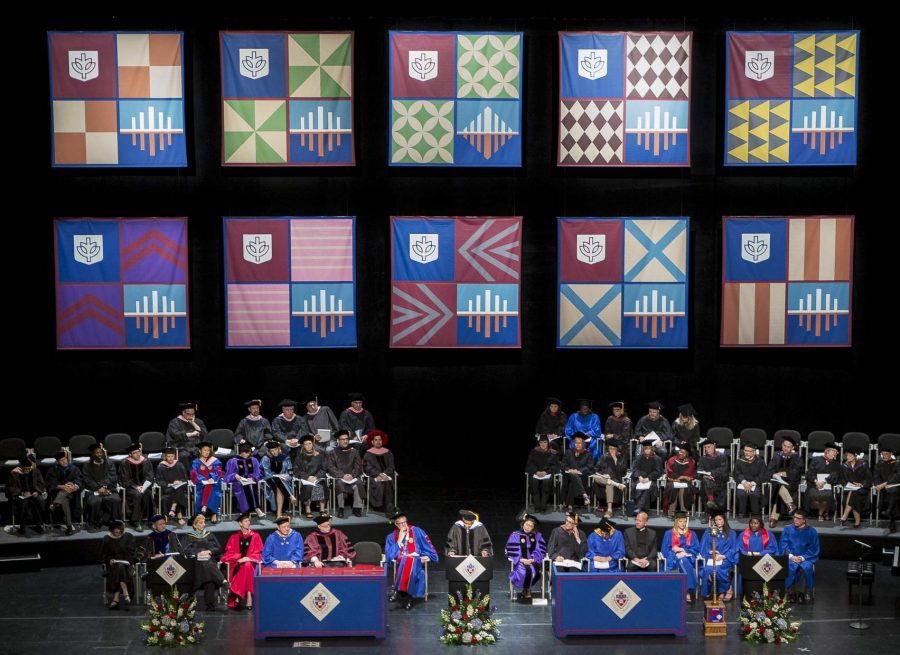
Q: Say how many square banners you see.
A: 10